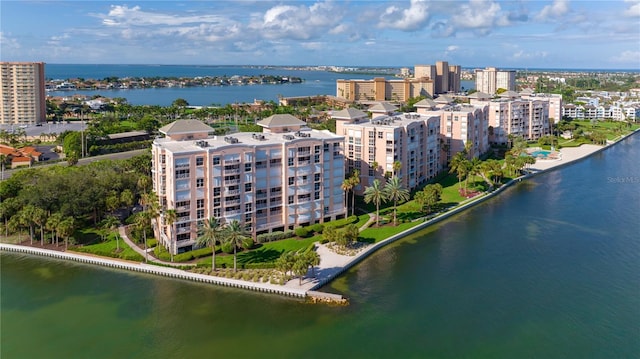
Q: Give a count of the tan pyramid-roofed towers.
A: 9